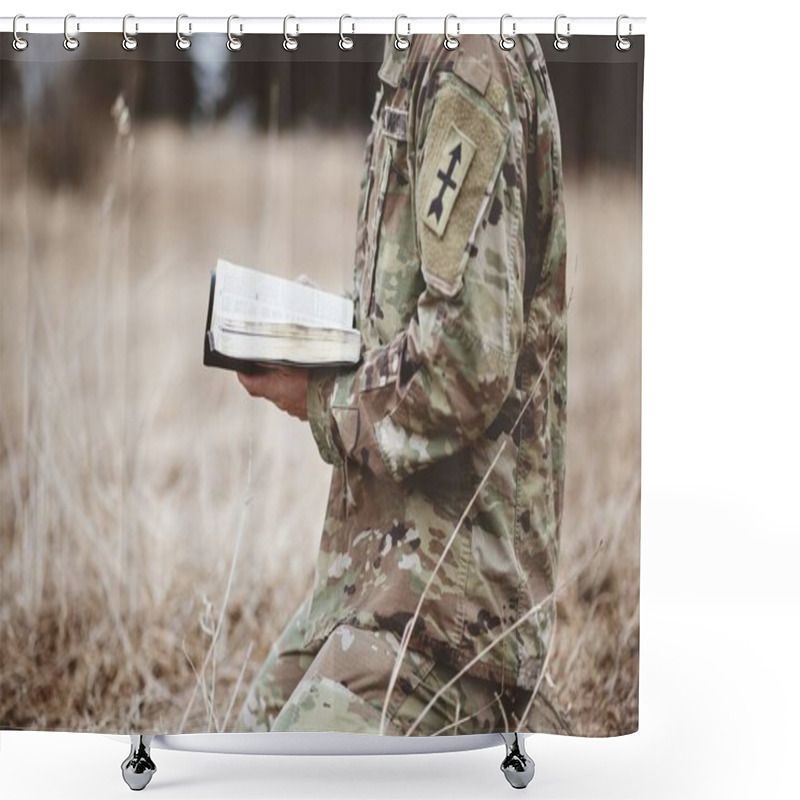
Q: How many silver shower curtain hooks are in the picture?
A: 12